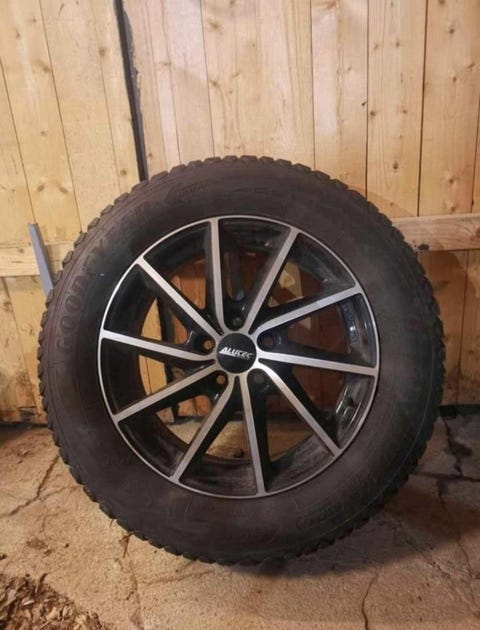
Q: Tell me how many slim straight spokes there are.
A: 10